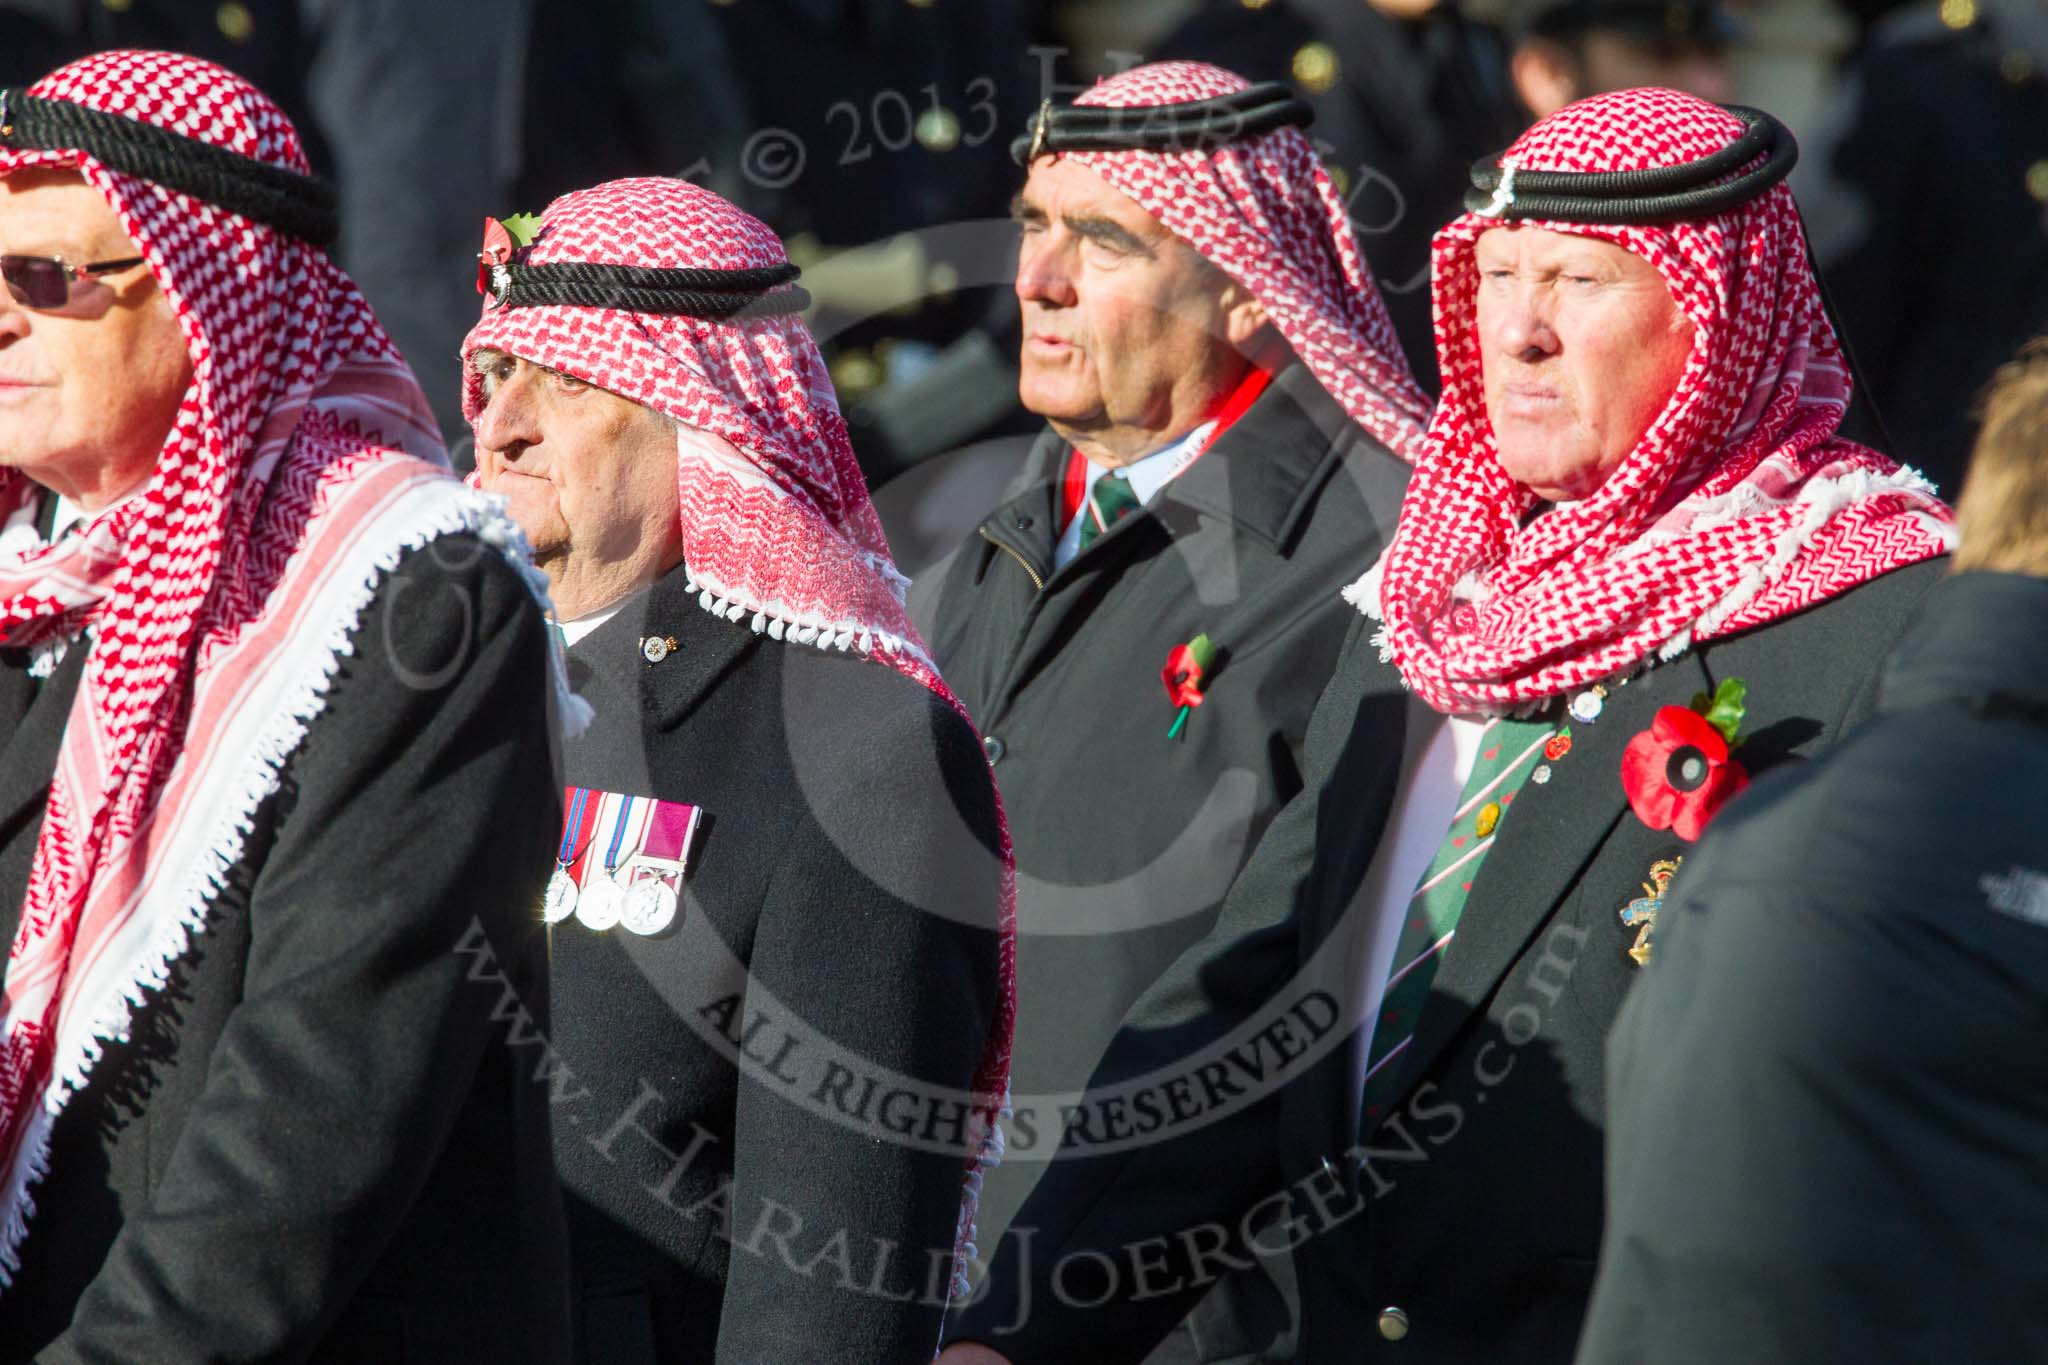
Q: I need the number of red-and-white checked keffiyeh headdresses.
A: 4